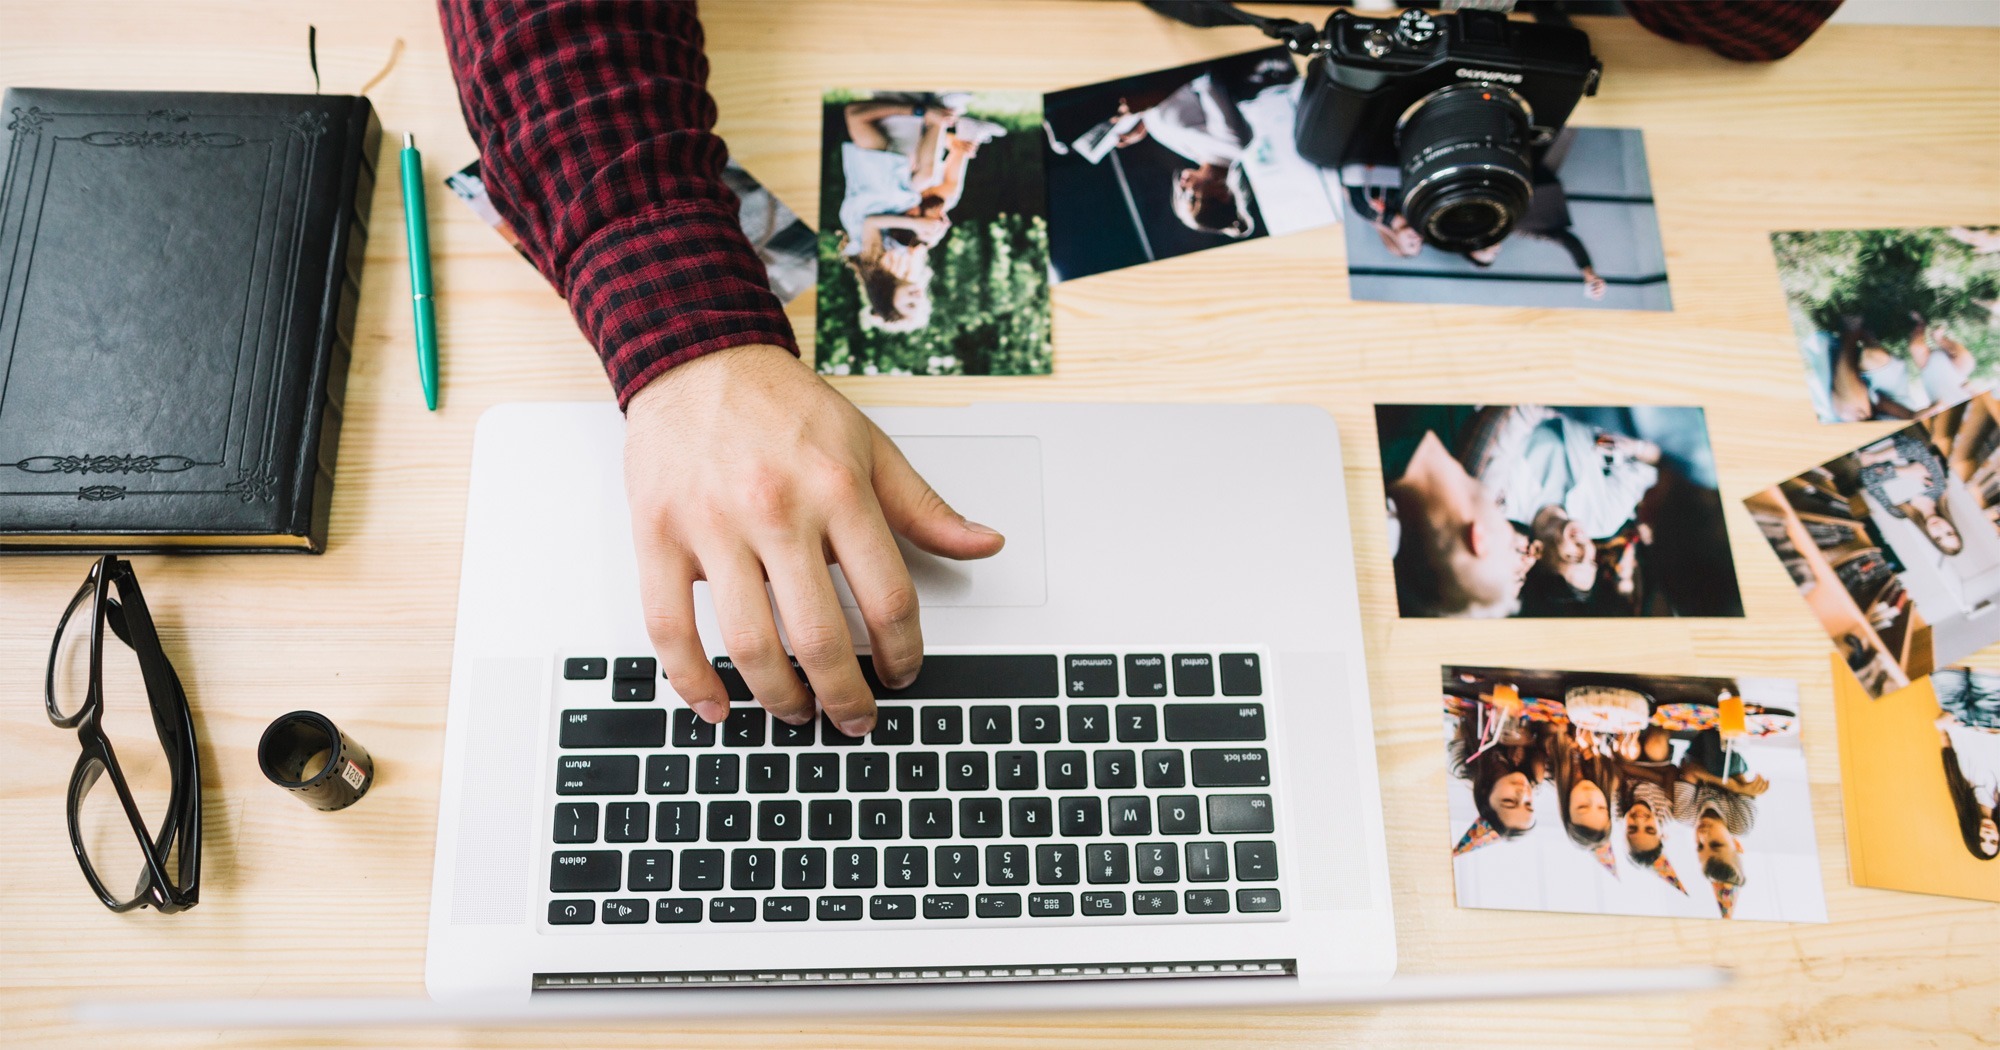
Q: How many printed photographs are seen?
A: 9